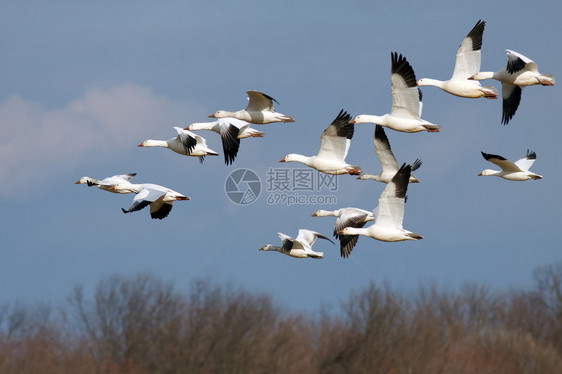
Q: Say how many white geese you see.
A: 14